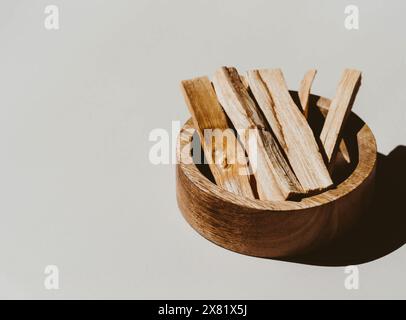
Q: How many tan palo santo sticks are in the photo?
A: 5